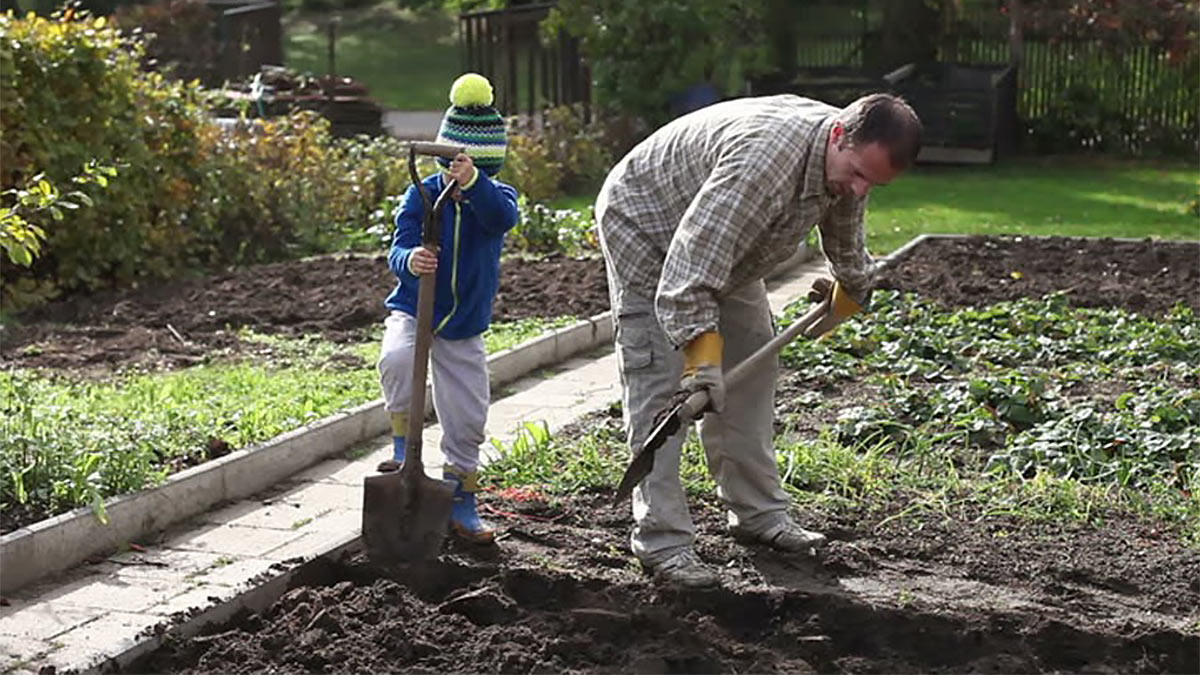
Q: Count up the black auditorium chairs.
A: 0